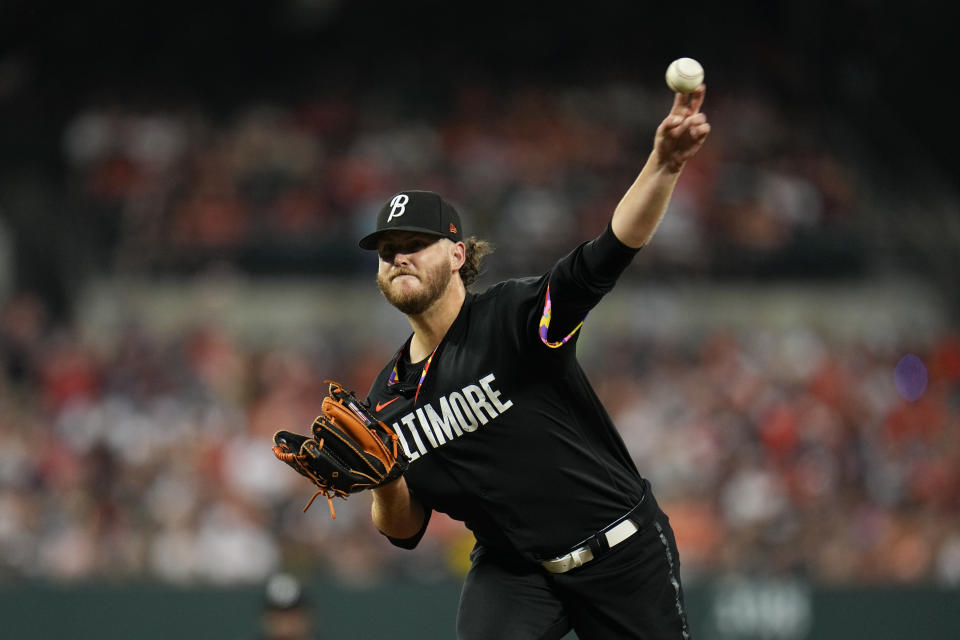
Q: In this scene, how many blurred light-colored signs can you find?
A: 1